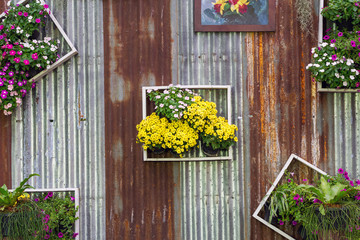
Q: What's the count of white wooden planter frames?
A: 5